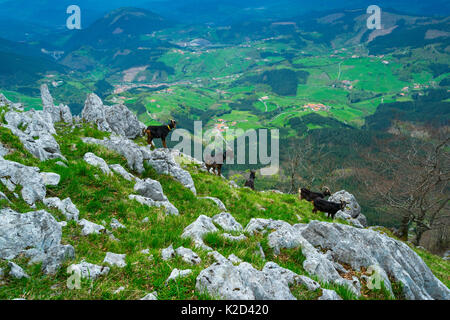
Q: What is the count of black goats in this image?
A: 5